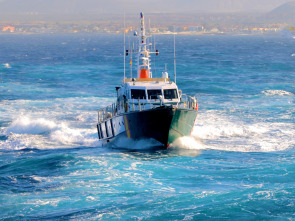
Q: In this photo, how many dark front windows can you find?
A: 3